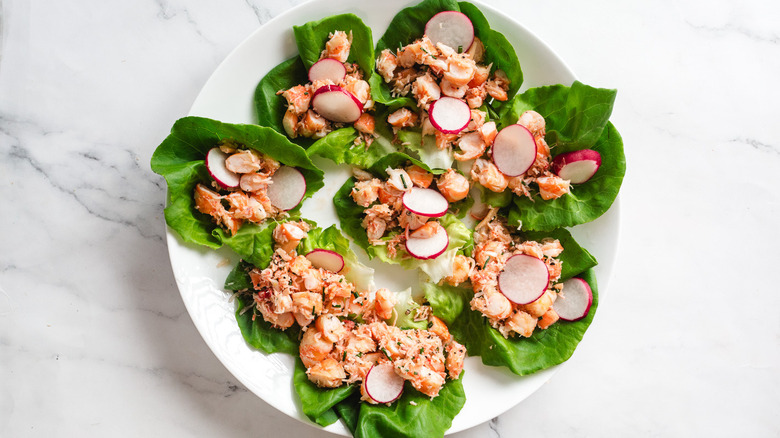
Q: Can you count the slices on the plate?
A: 14